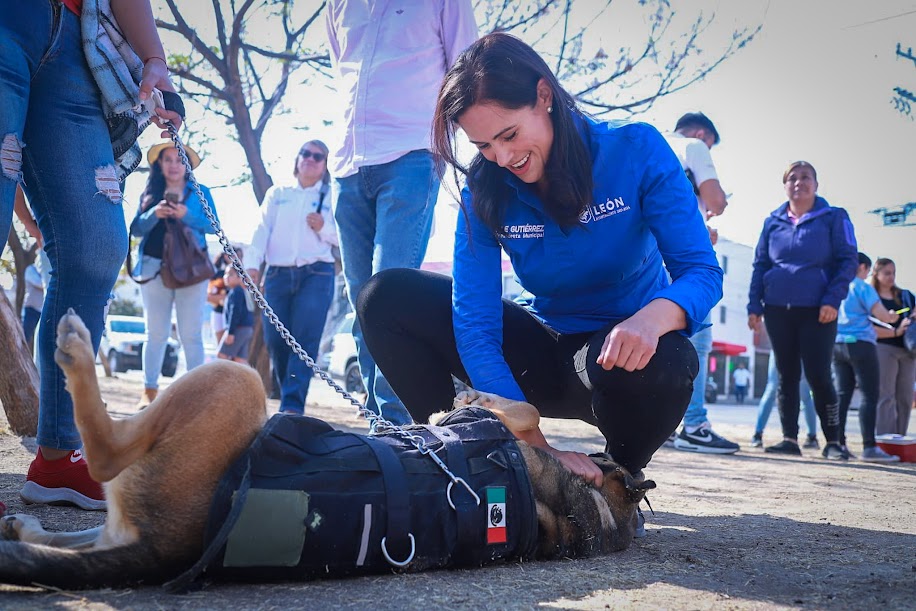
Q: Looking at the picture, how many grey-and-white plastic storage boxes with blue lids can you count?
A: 0